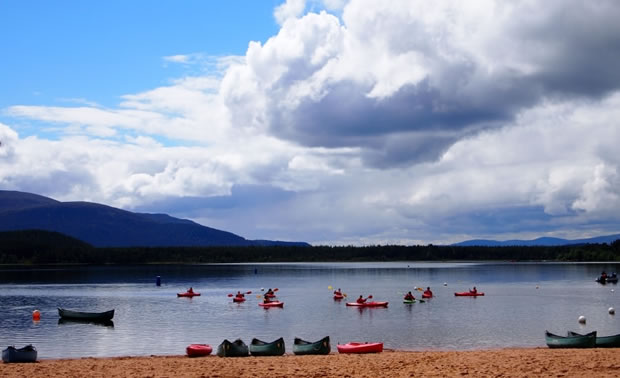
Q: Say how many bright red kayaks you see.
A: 10